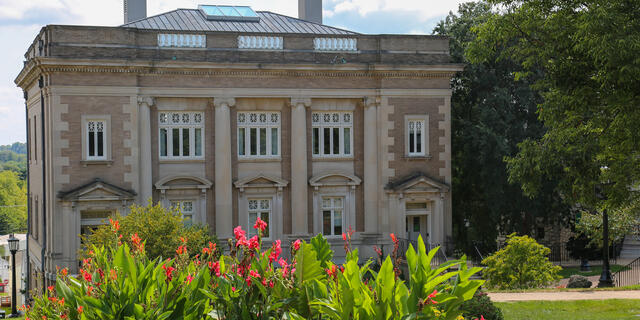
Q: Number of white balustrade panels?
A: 3